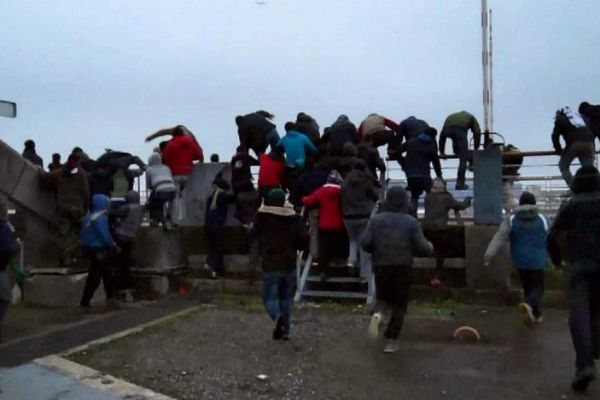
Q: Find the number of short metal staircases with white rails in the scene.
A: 1